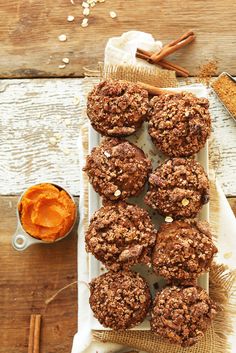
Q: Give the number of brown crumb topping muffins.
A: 8